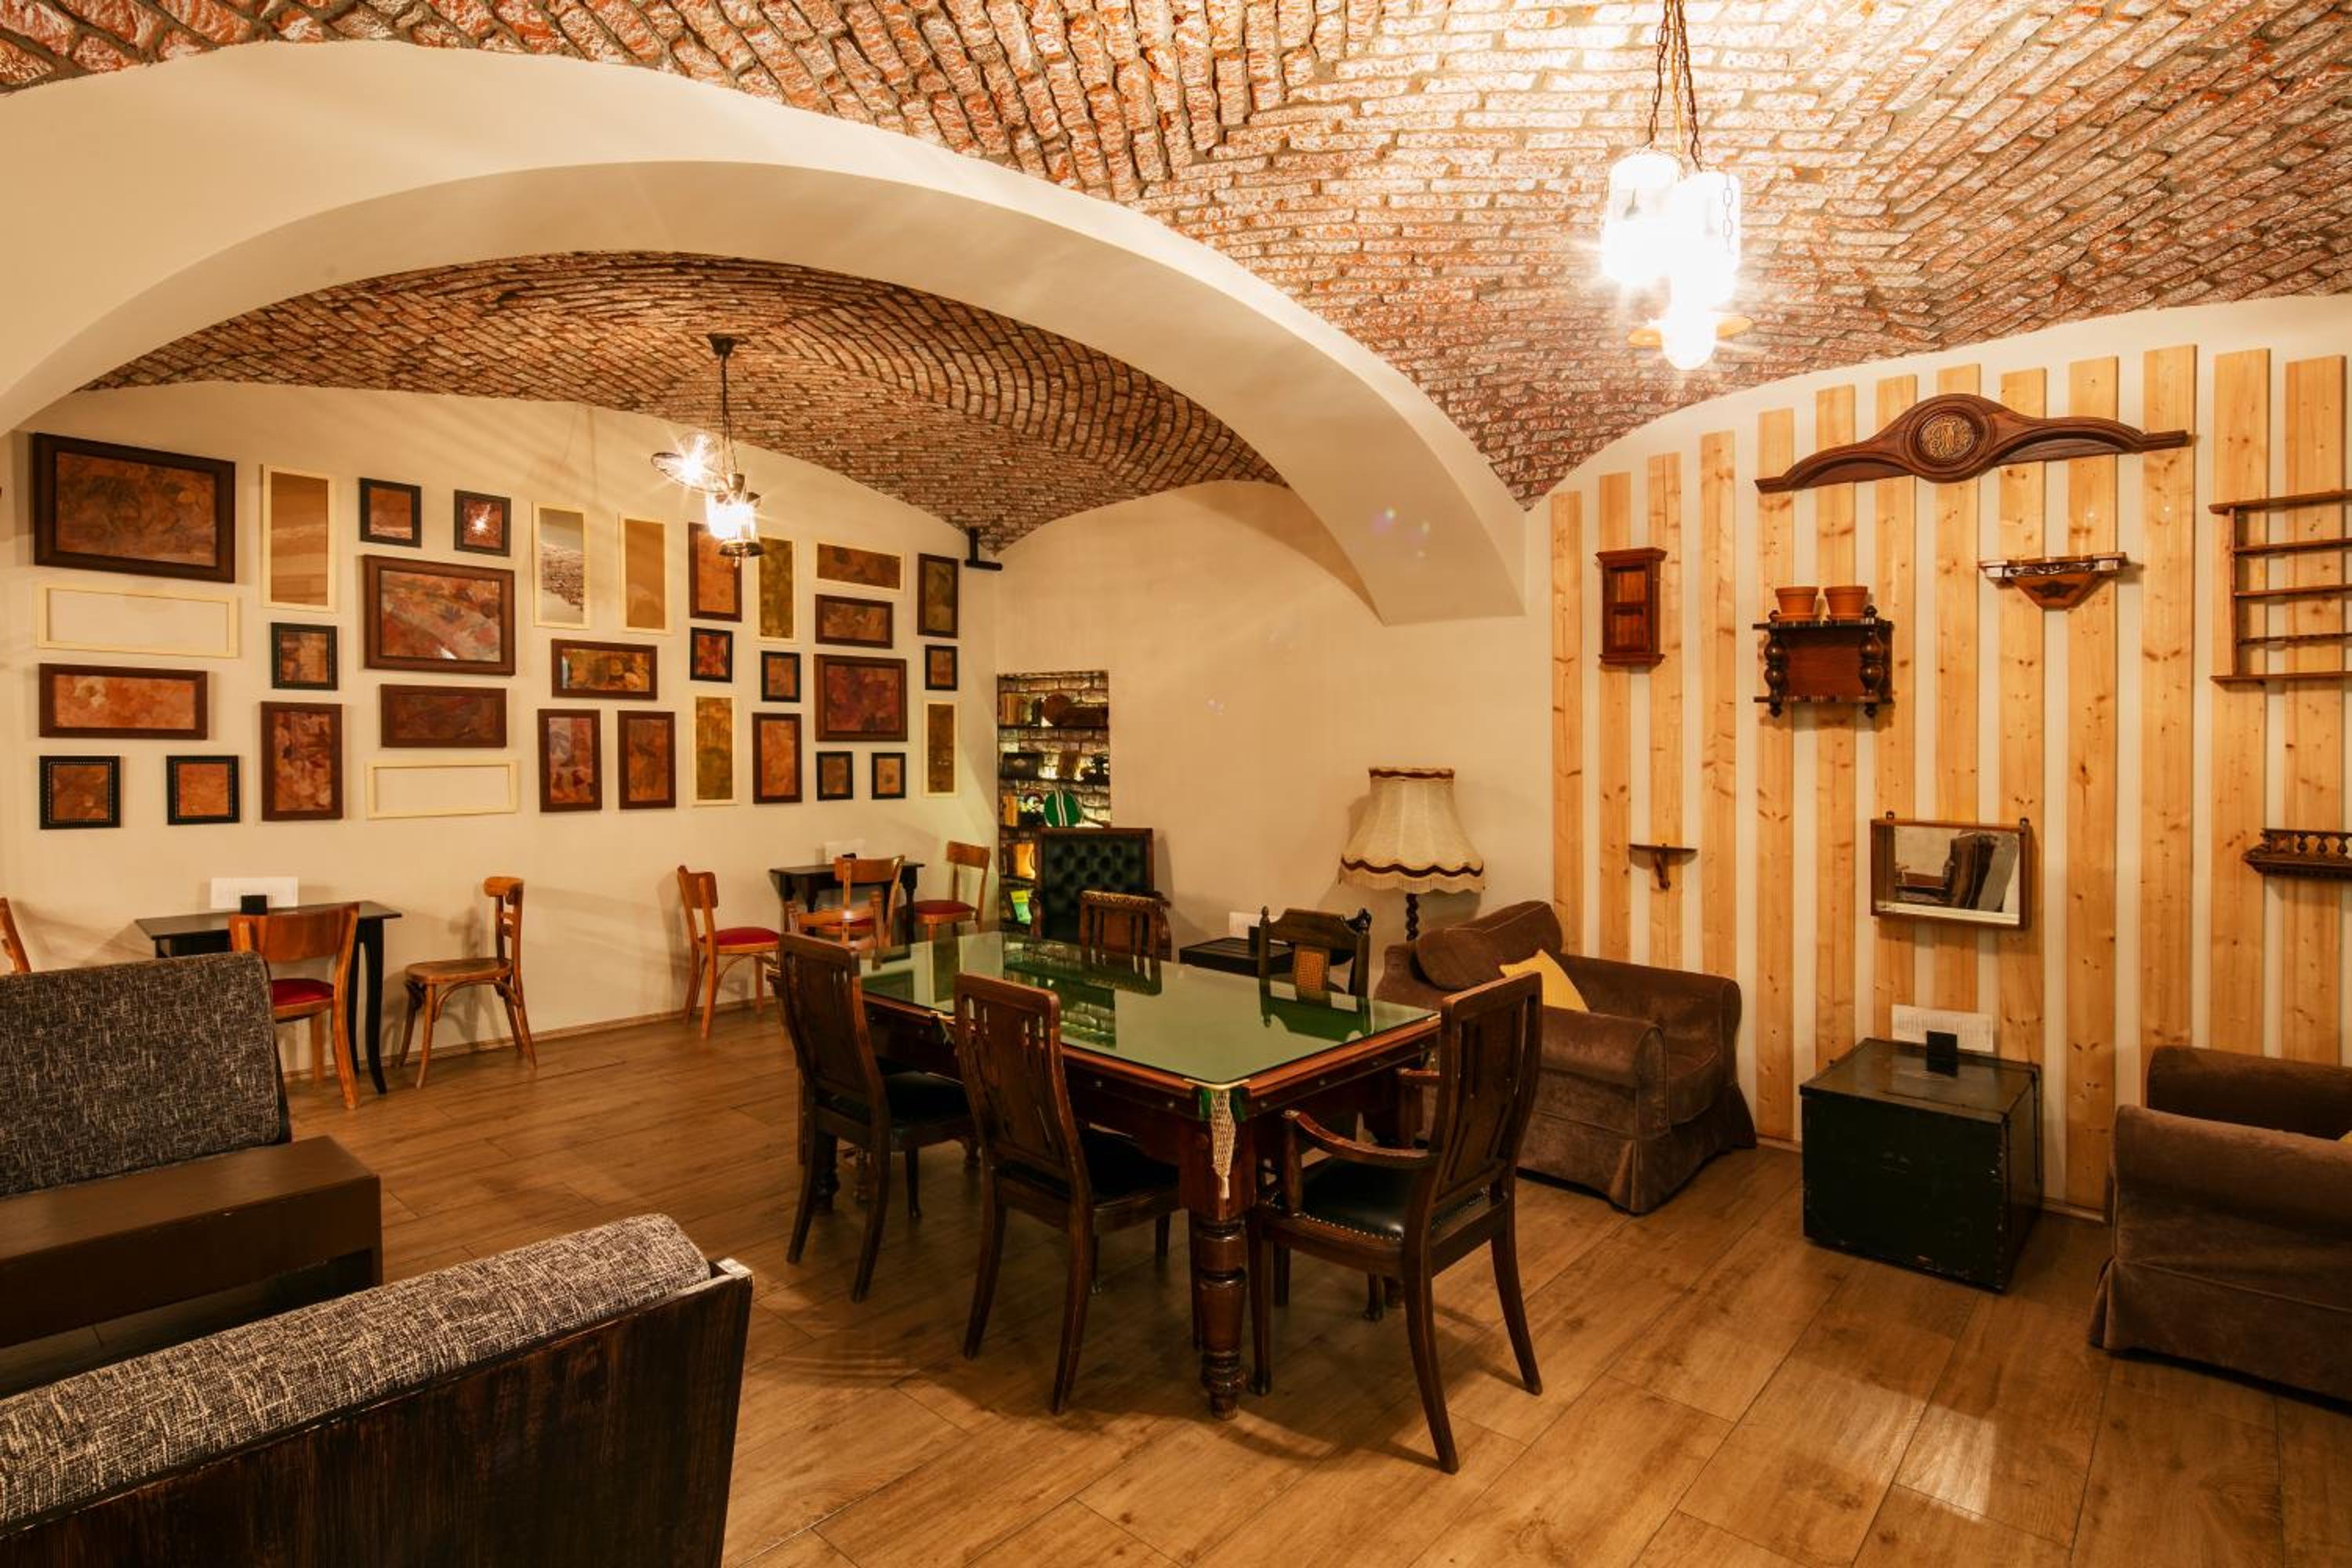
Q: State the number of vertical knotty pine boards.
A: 13